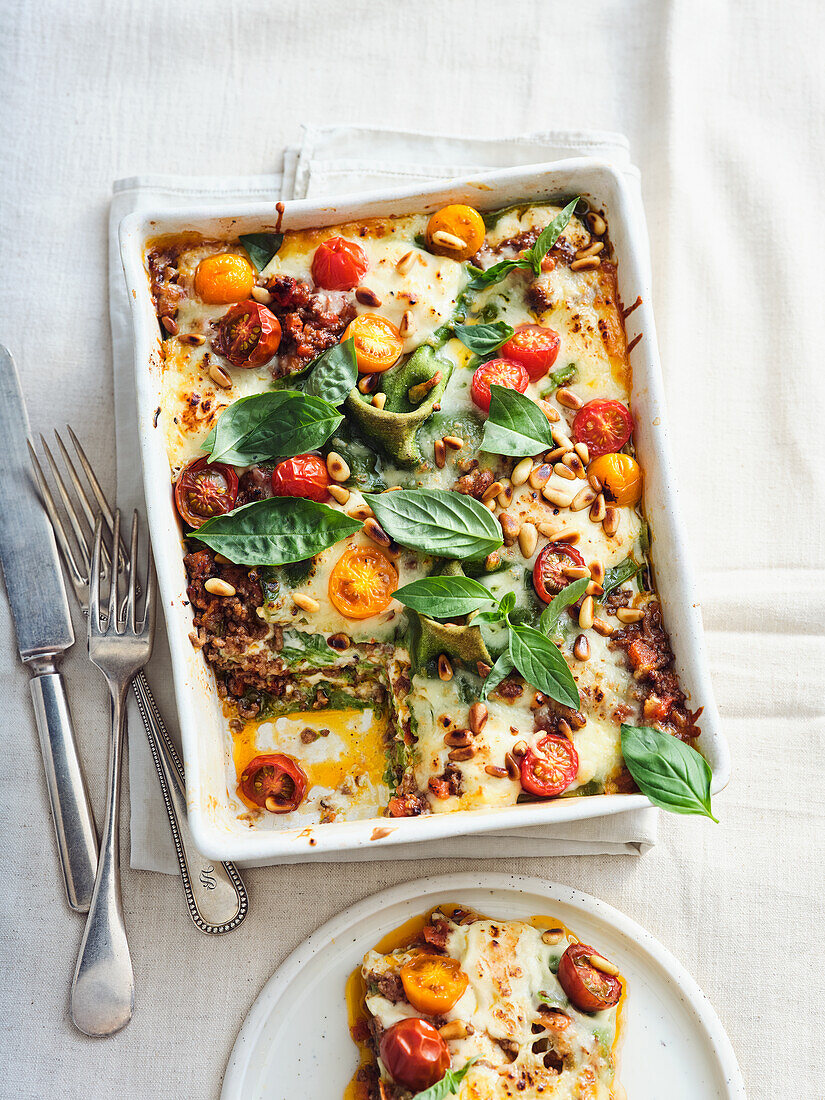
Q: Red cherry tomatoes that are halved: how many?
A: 9